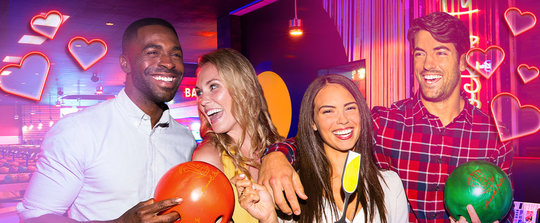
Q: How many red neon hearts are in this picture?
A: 7